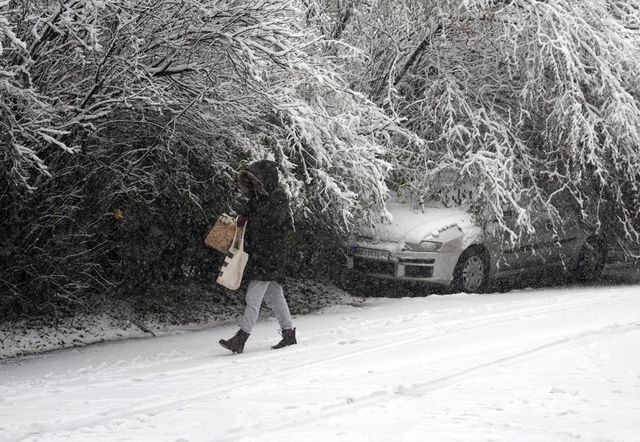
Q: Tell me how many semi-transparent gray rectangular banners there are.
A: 0